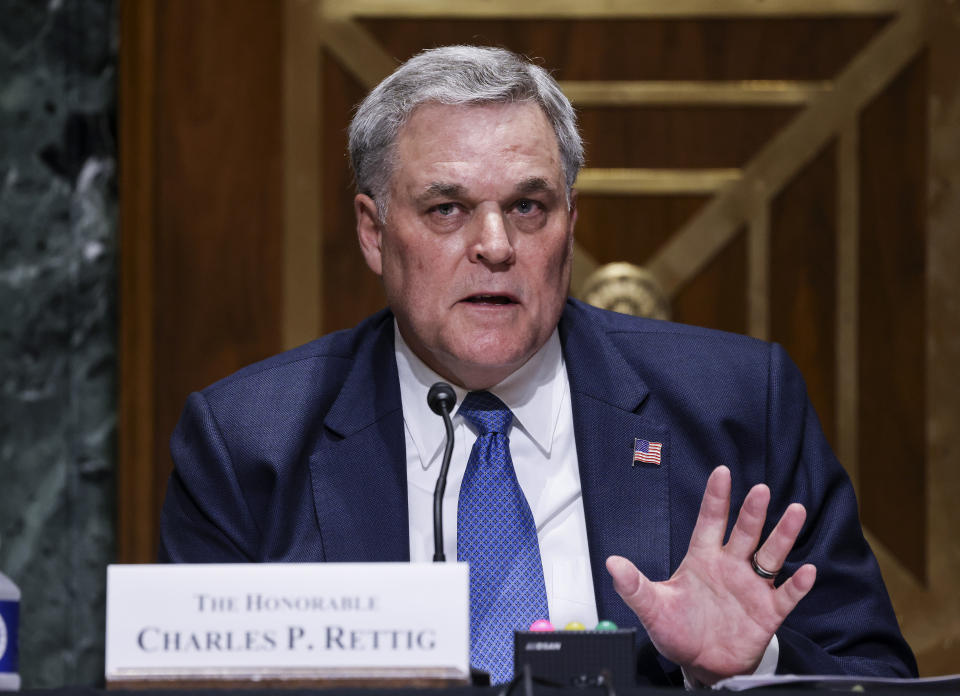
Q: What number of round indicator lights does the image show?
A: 3